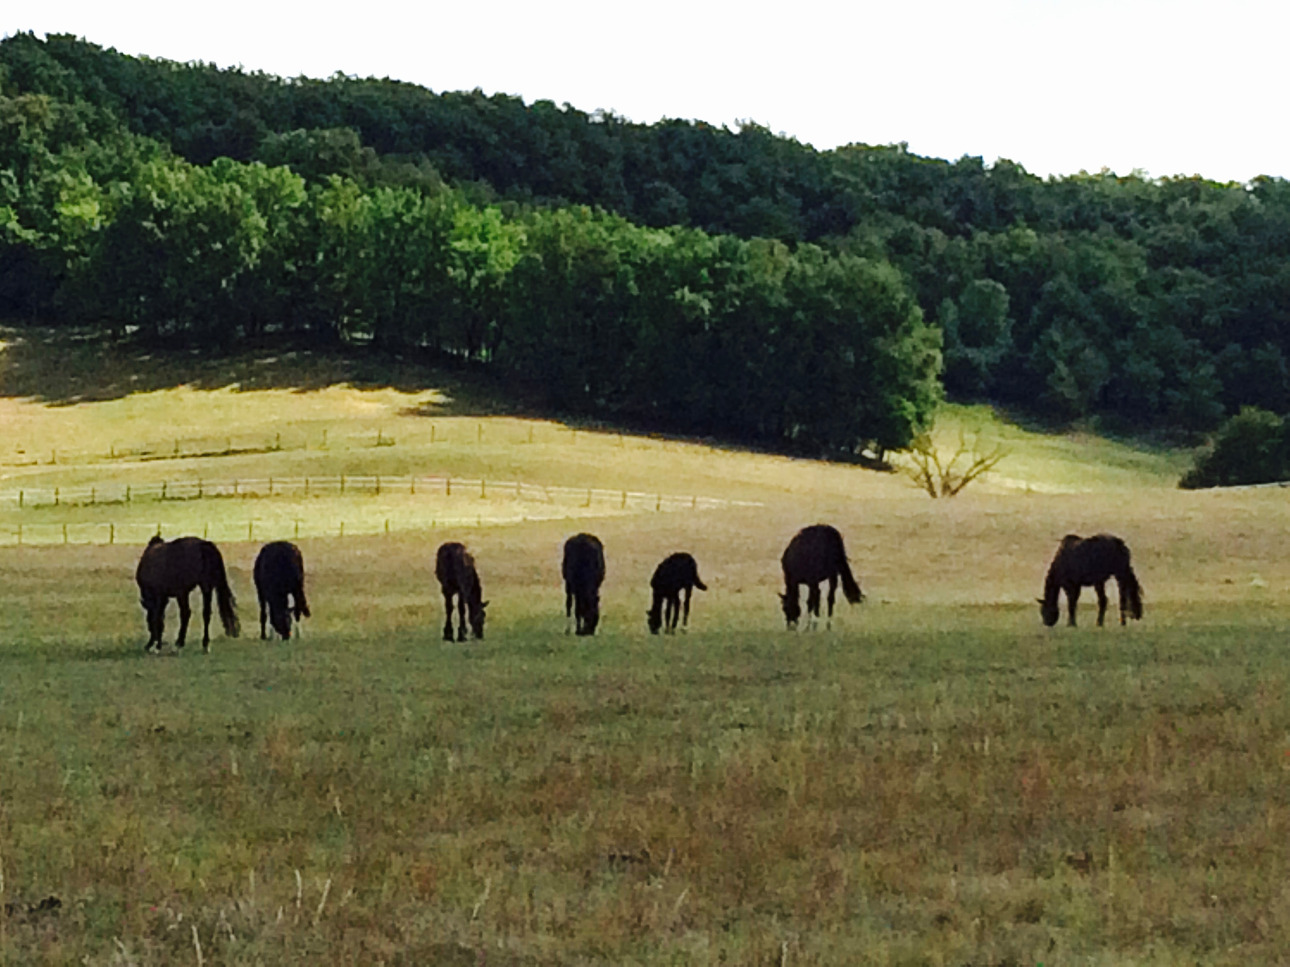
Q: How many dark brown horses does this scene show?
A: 7